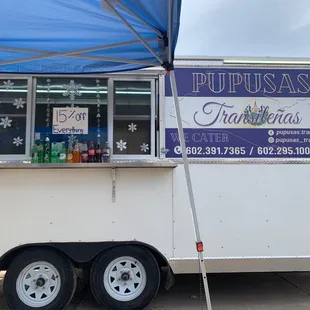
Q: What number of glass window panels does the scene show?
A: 3